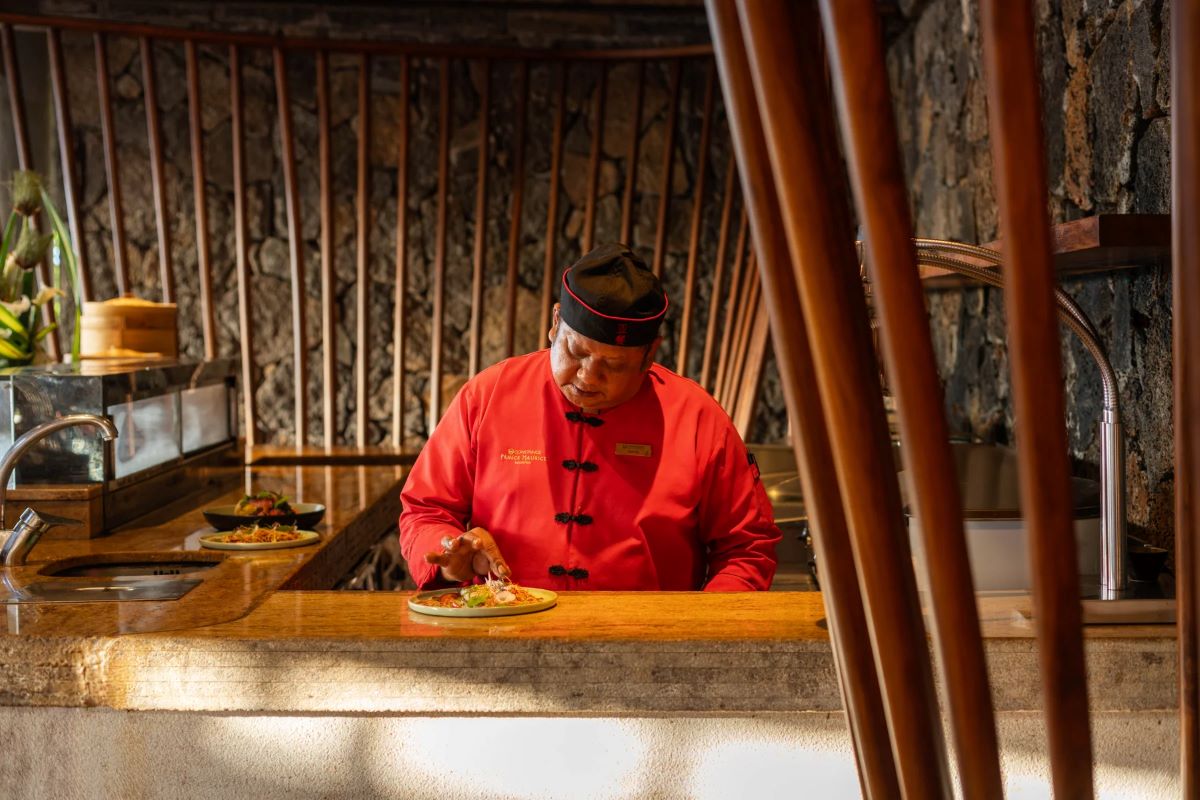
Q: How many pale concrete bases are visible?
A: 1